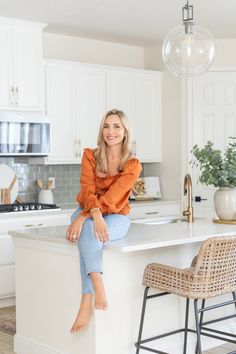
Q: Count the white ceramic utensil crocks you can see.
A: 1